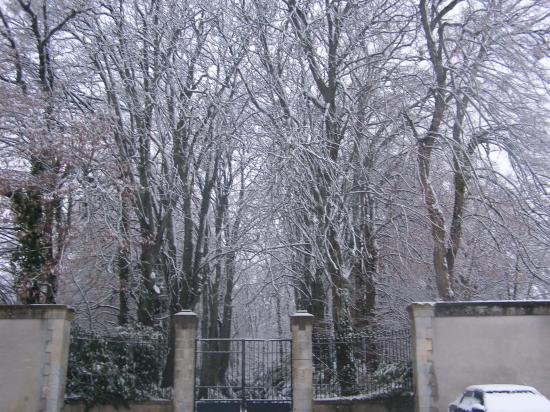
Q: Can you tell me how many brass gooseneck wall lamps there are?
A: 0